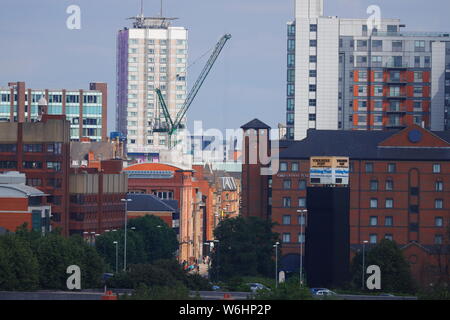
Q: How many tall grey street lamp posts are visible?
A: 5